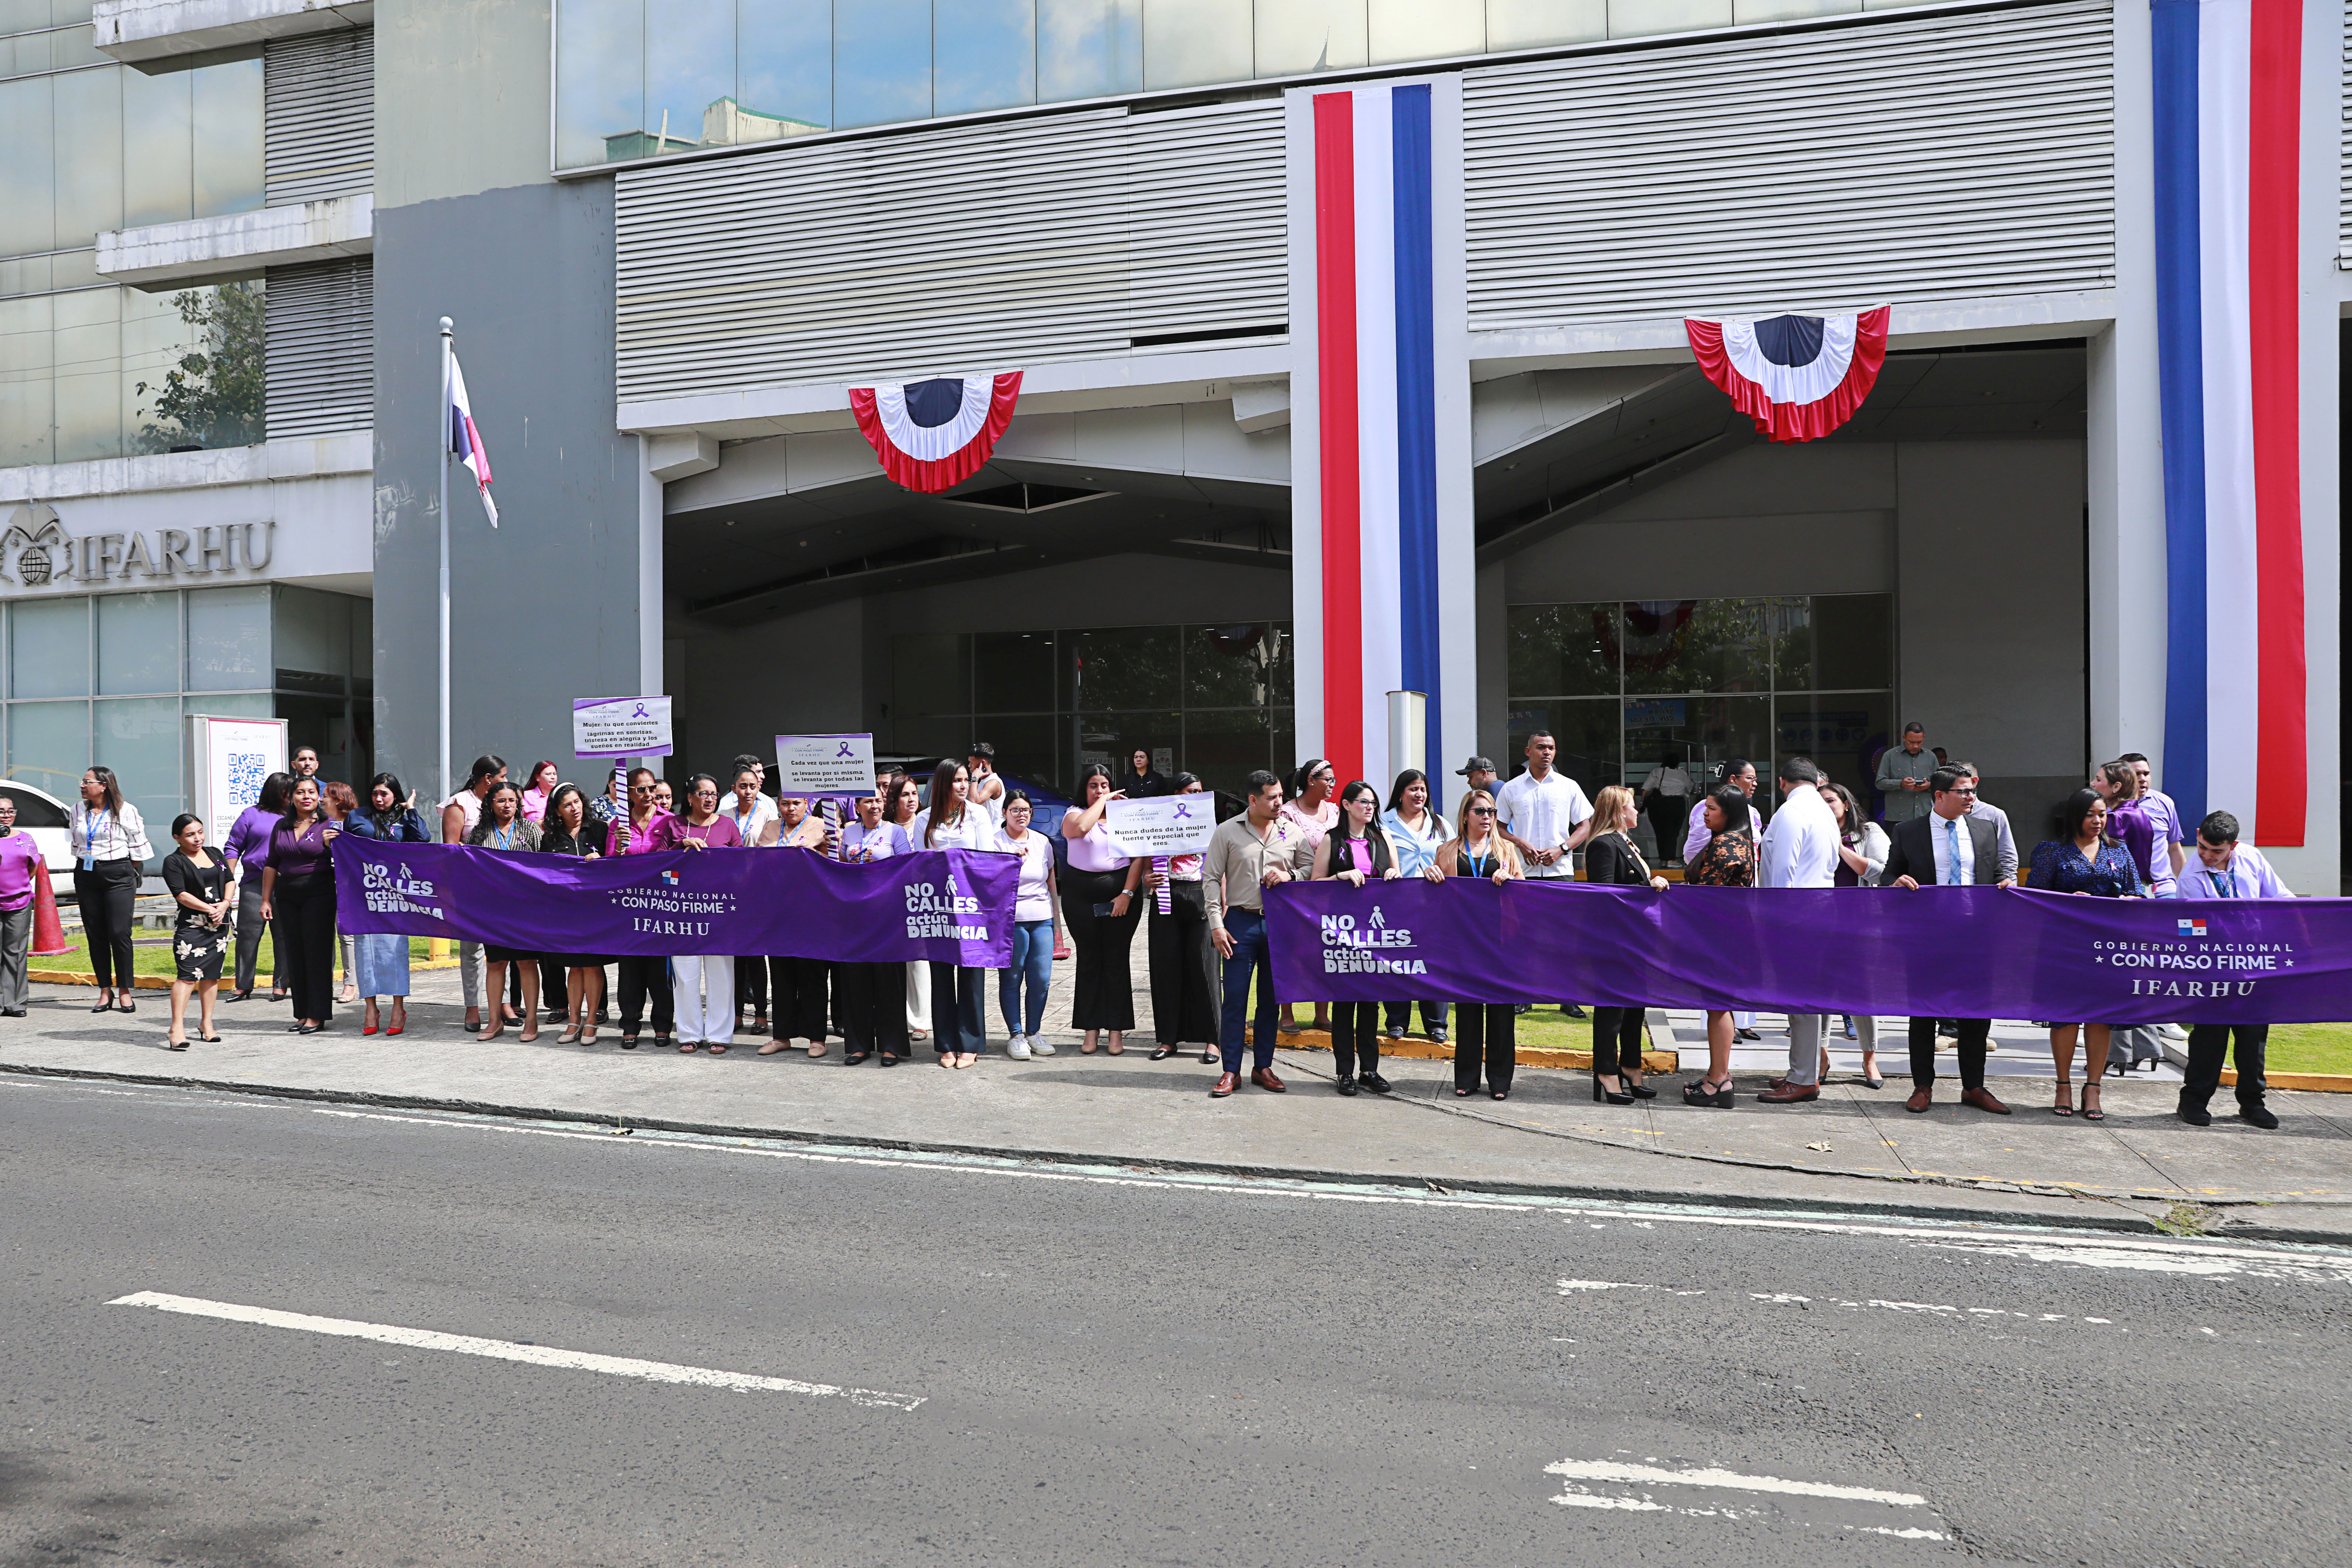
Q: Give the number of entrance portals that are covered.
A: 2